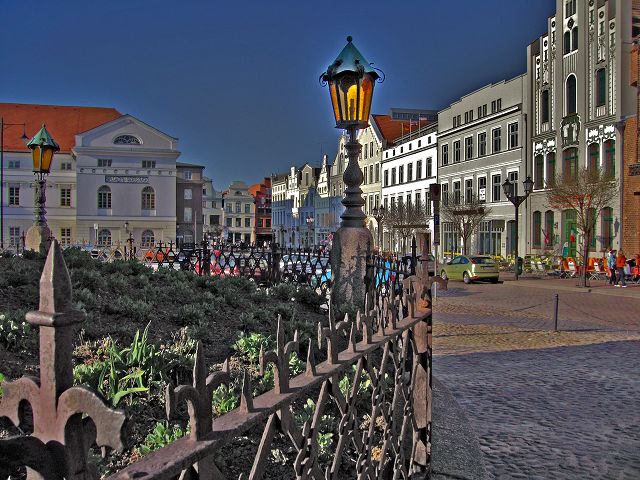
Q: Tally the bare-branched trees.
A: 3